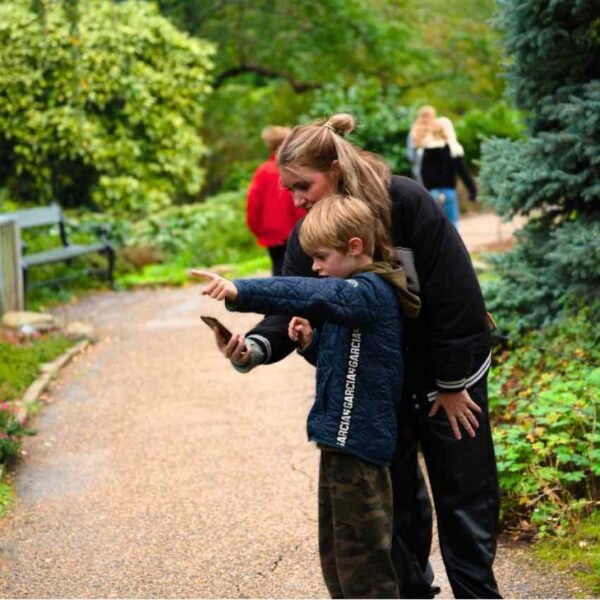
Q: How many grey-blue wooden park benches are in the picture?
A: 1